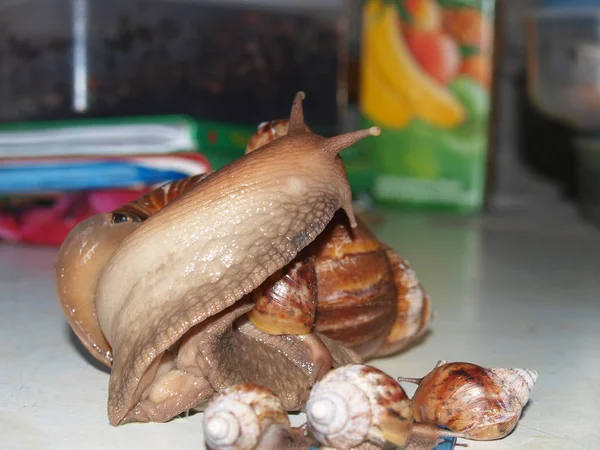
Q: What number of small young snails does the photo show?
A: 3